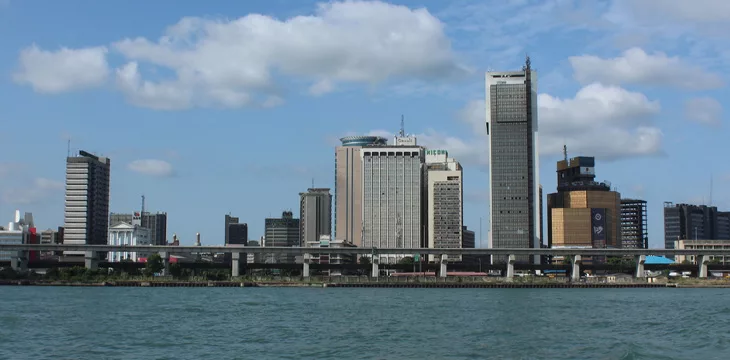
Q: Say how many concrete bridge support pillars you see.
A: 11